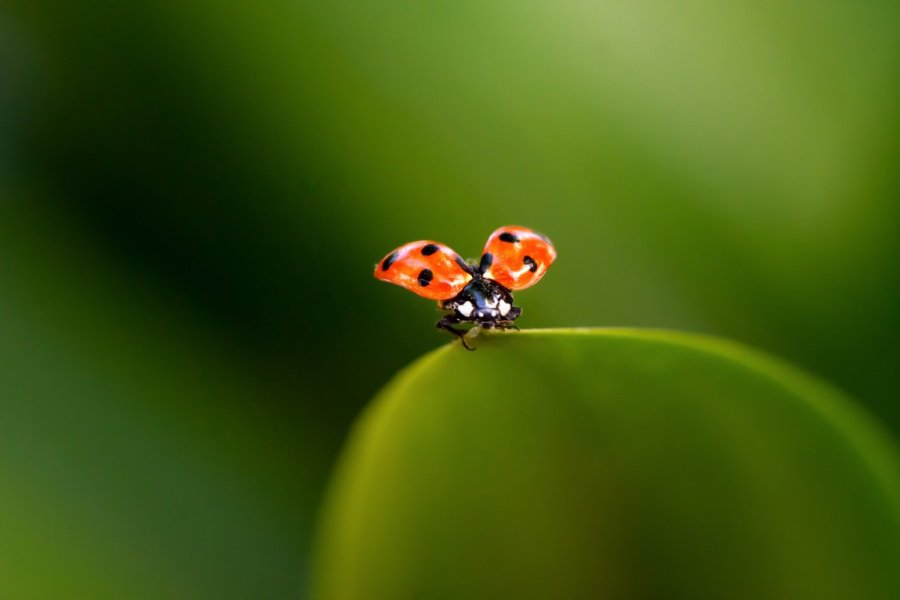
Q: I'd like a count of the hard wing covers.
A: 2